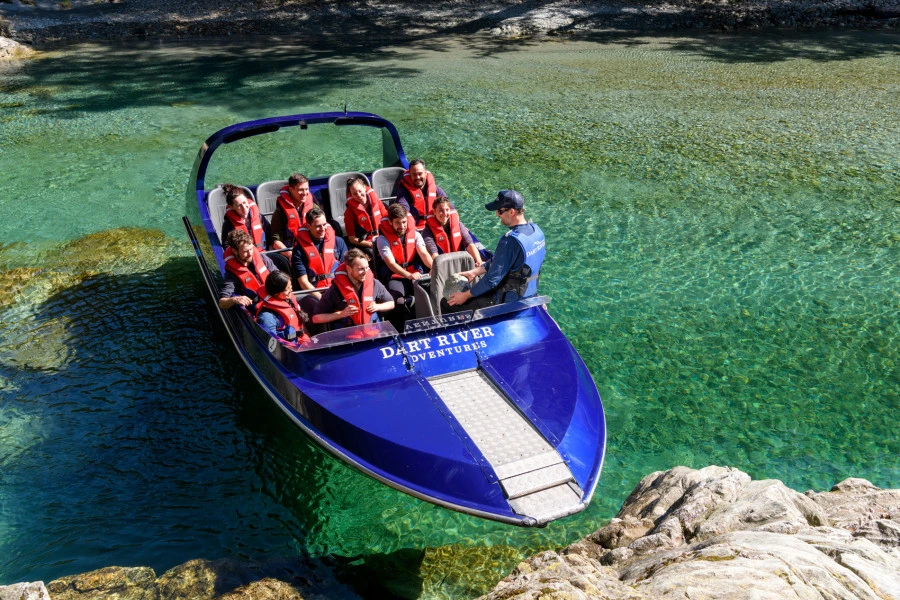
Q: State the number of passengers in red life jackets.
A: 10